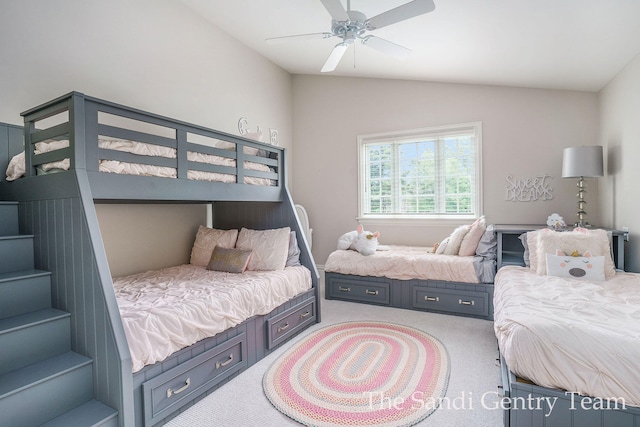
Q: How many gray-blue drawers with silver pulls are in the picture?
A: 4